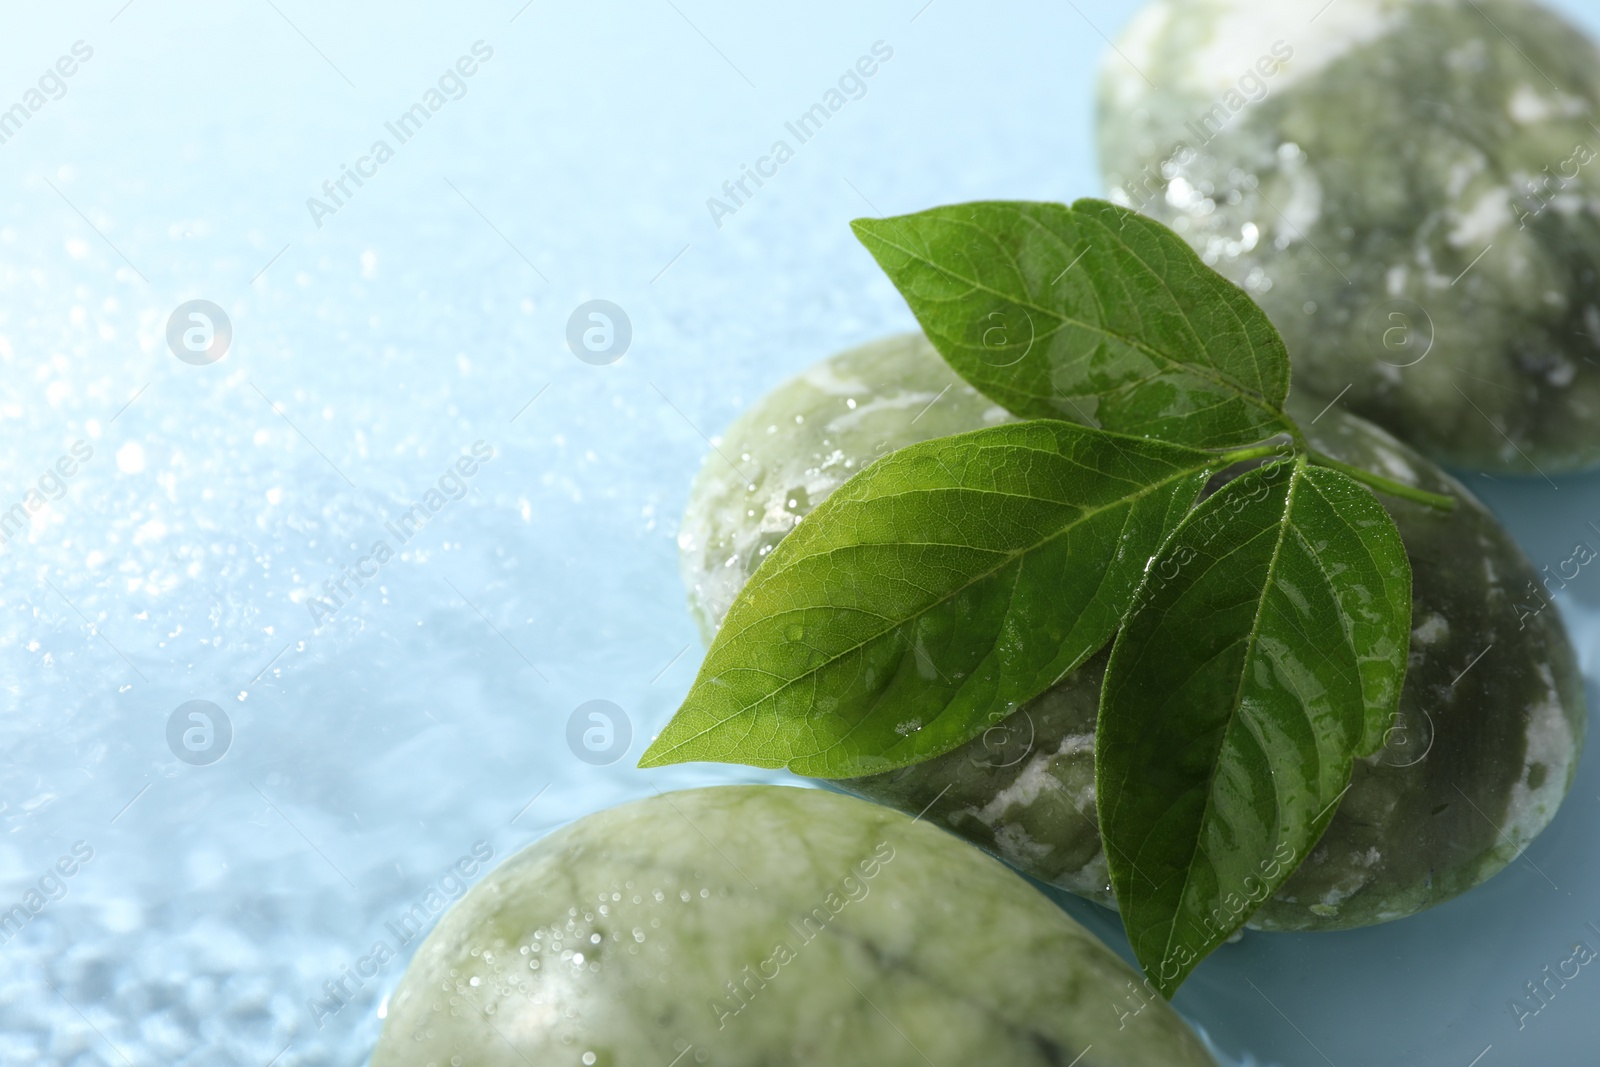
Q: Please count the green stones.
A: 3